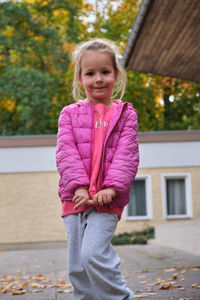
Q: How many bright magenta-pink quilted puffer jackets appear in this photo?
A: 1